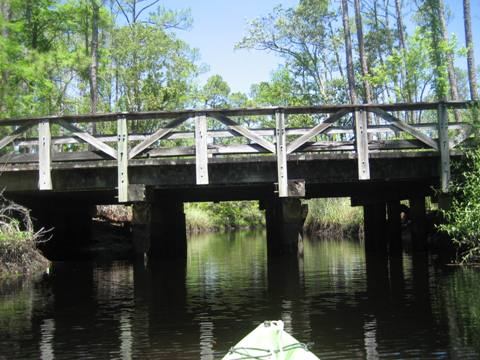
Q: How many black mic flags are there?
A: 0